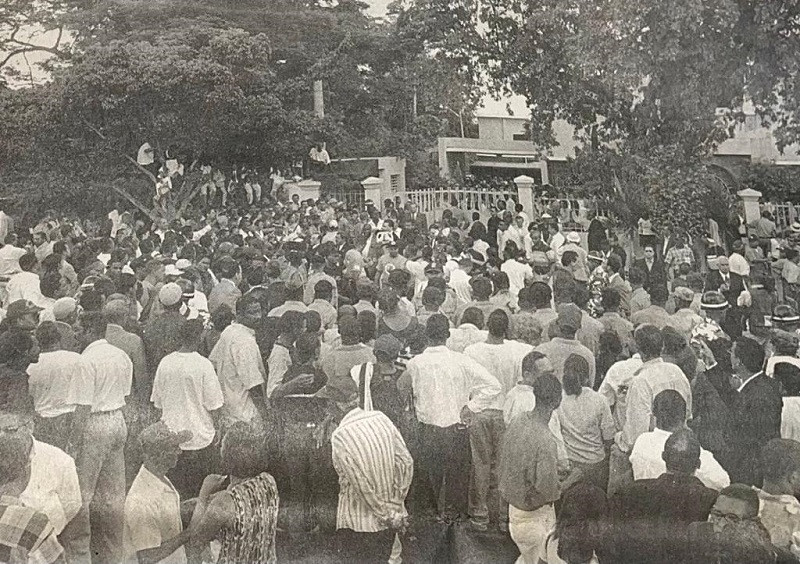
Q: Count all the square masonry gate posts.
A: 4